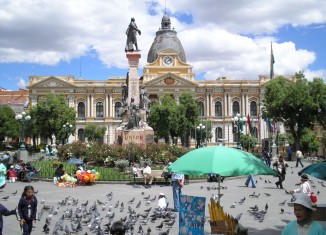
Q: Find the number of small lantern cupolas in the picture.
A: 1